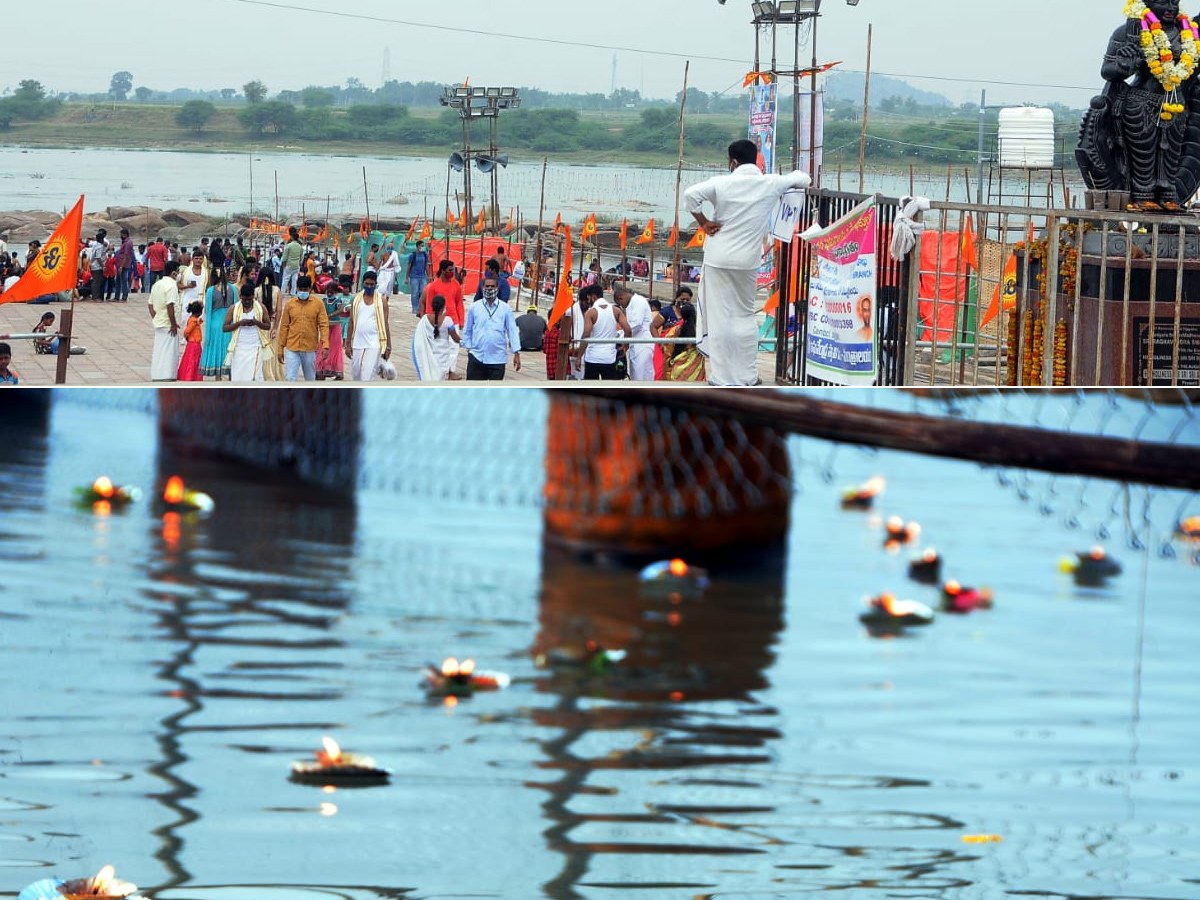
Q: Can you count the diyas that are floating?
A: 14